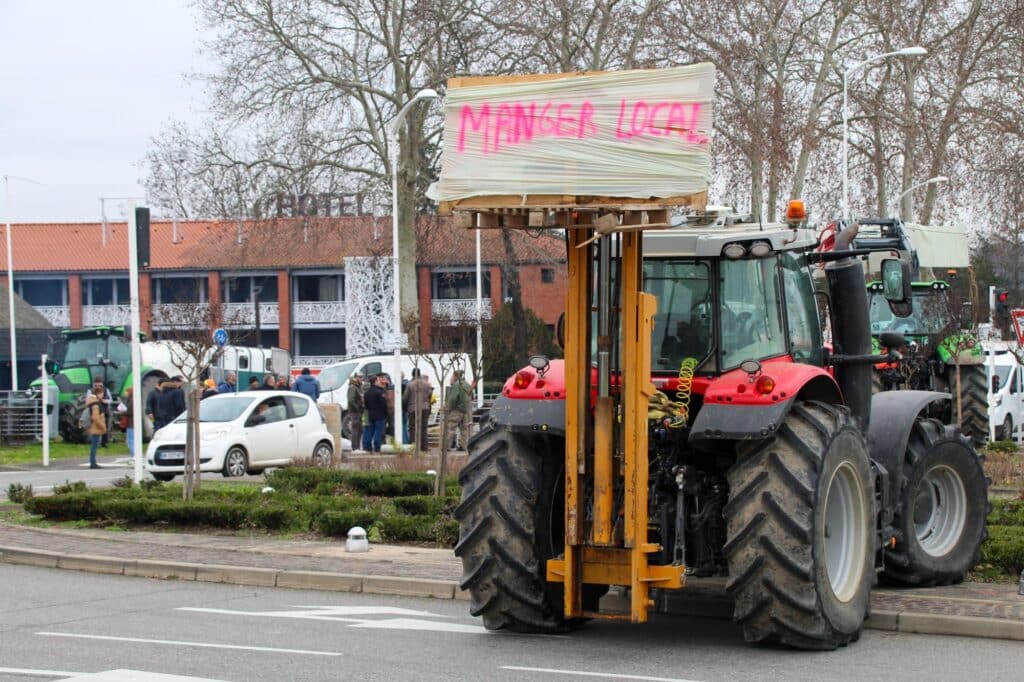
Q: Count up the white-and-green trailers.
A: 1